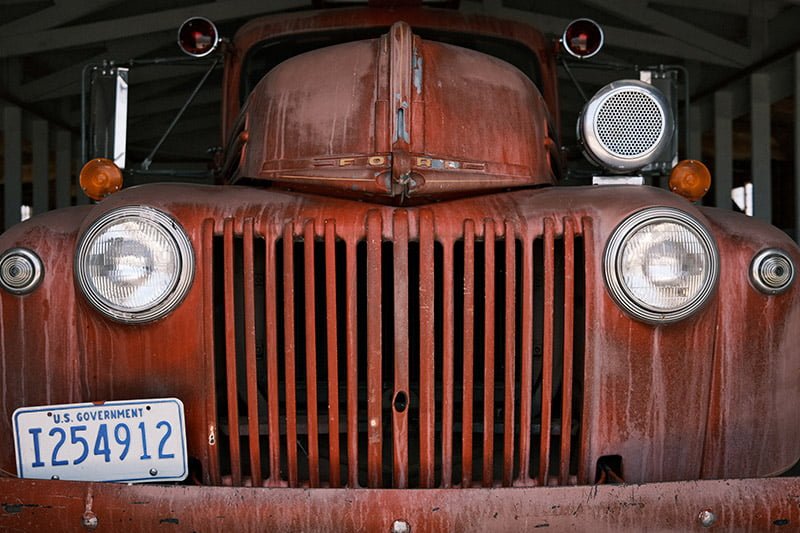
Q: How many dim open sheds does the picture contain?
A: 1